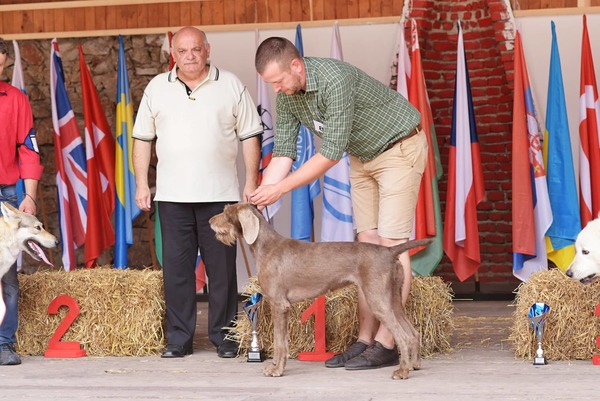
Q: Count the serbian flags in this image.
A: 1